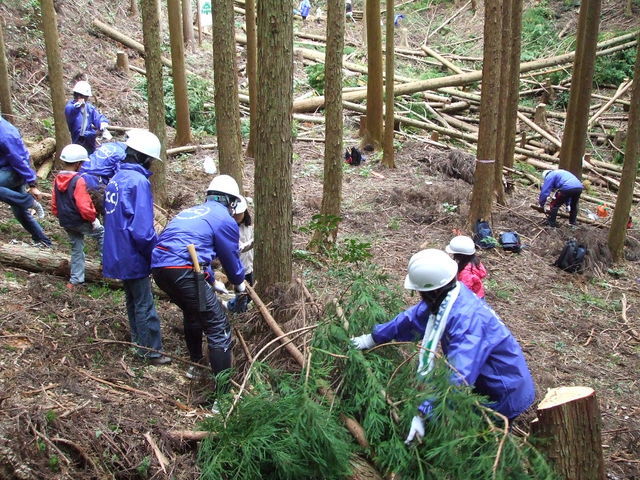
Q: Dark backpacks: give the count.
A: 4